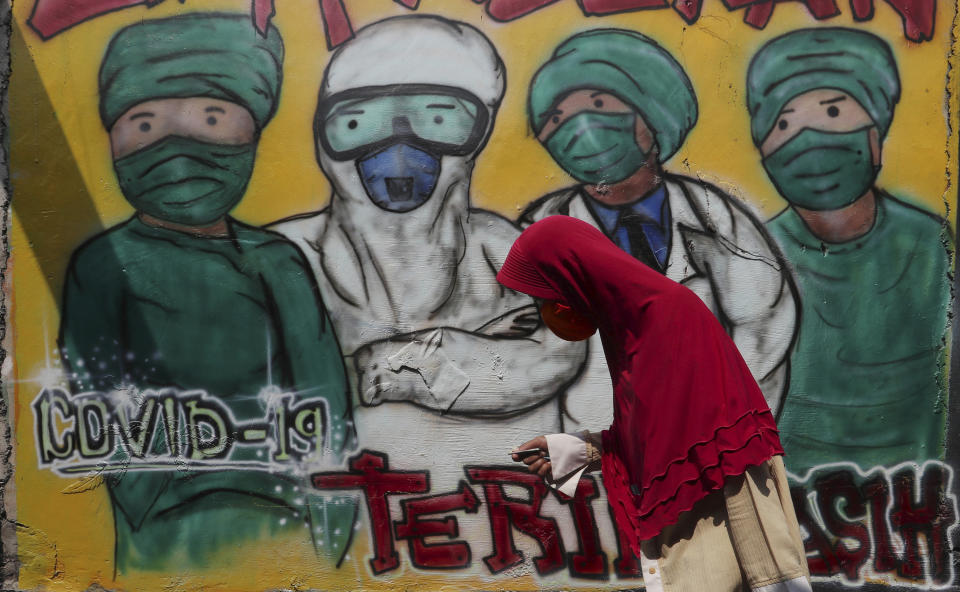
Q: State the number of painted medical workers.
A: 4